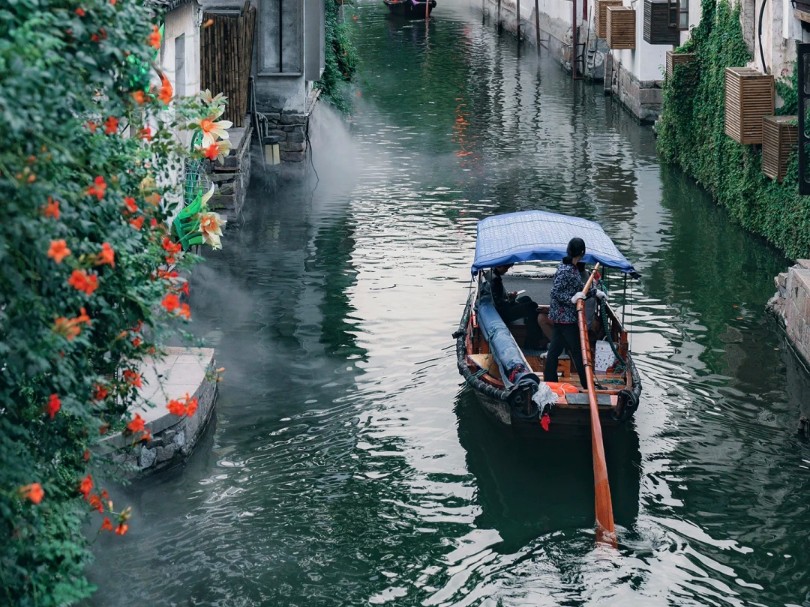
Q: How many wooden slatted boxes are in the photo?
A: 6